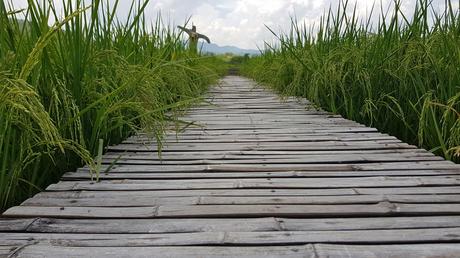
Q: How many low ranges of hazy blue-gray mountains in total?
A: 1